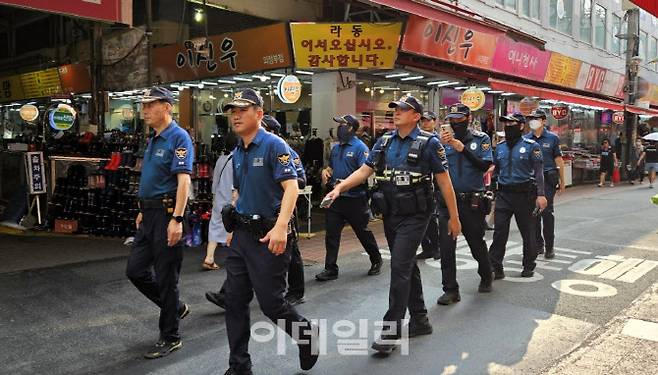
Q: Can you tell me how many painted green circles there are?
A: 0